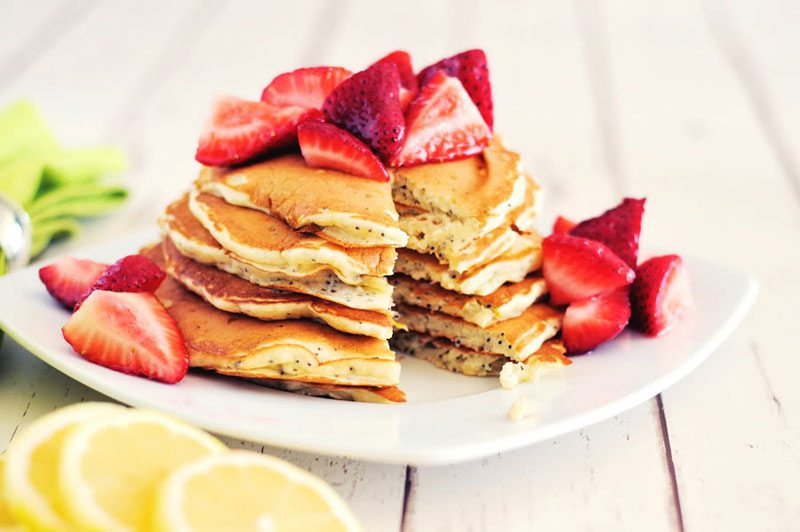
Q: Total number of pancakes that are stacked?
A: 6